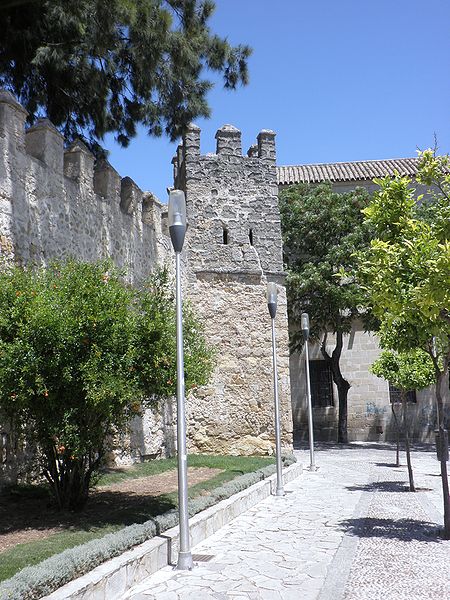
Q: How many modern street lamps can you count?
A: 3